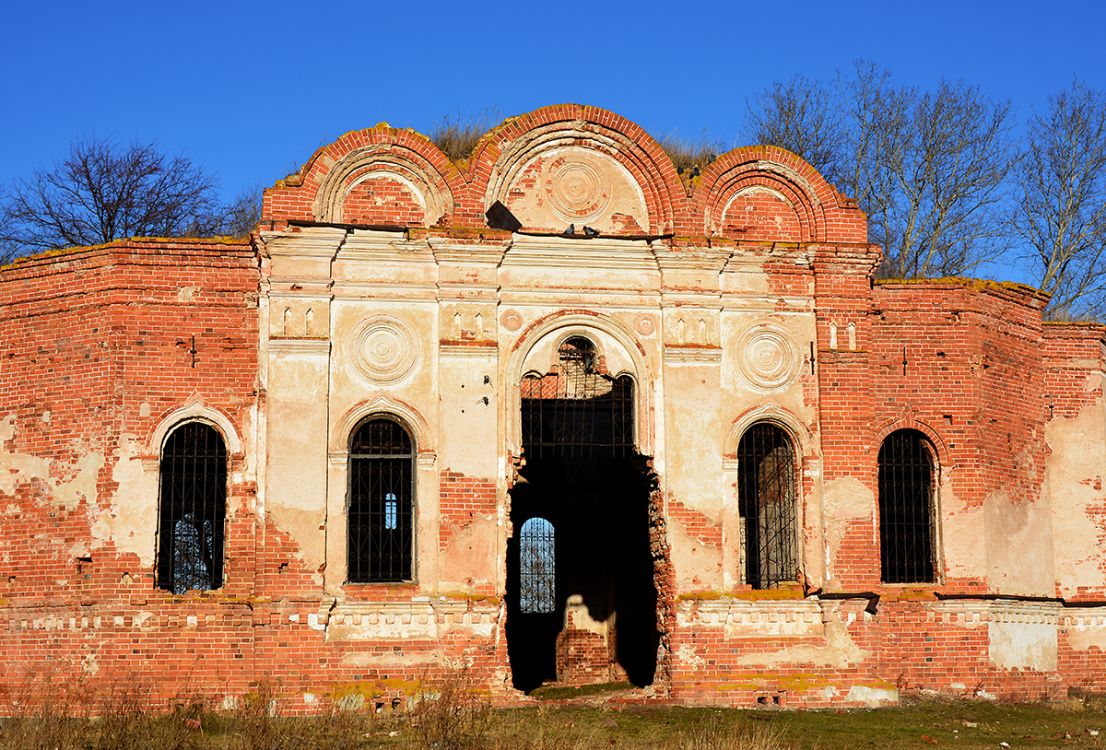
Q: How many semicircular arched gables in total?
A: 3